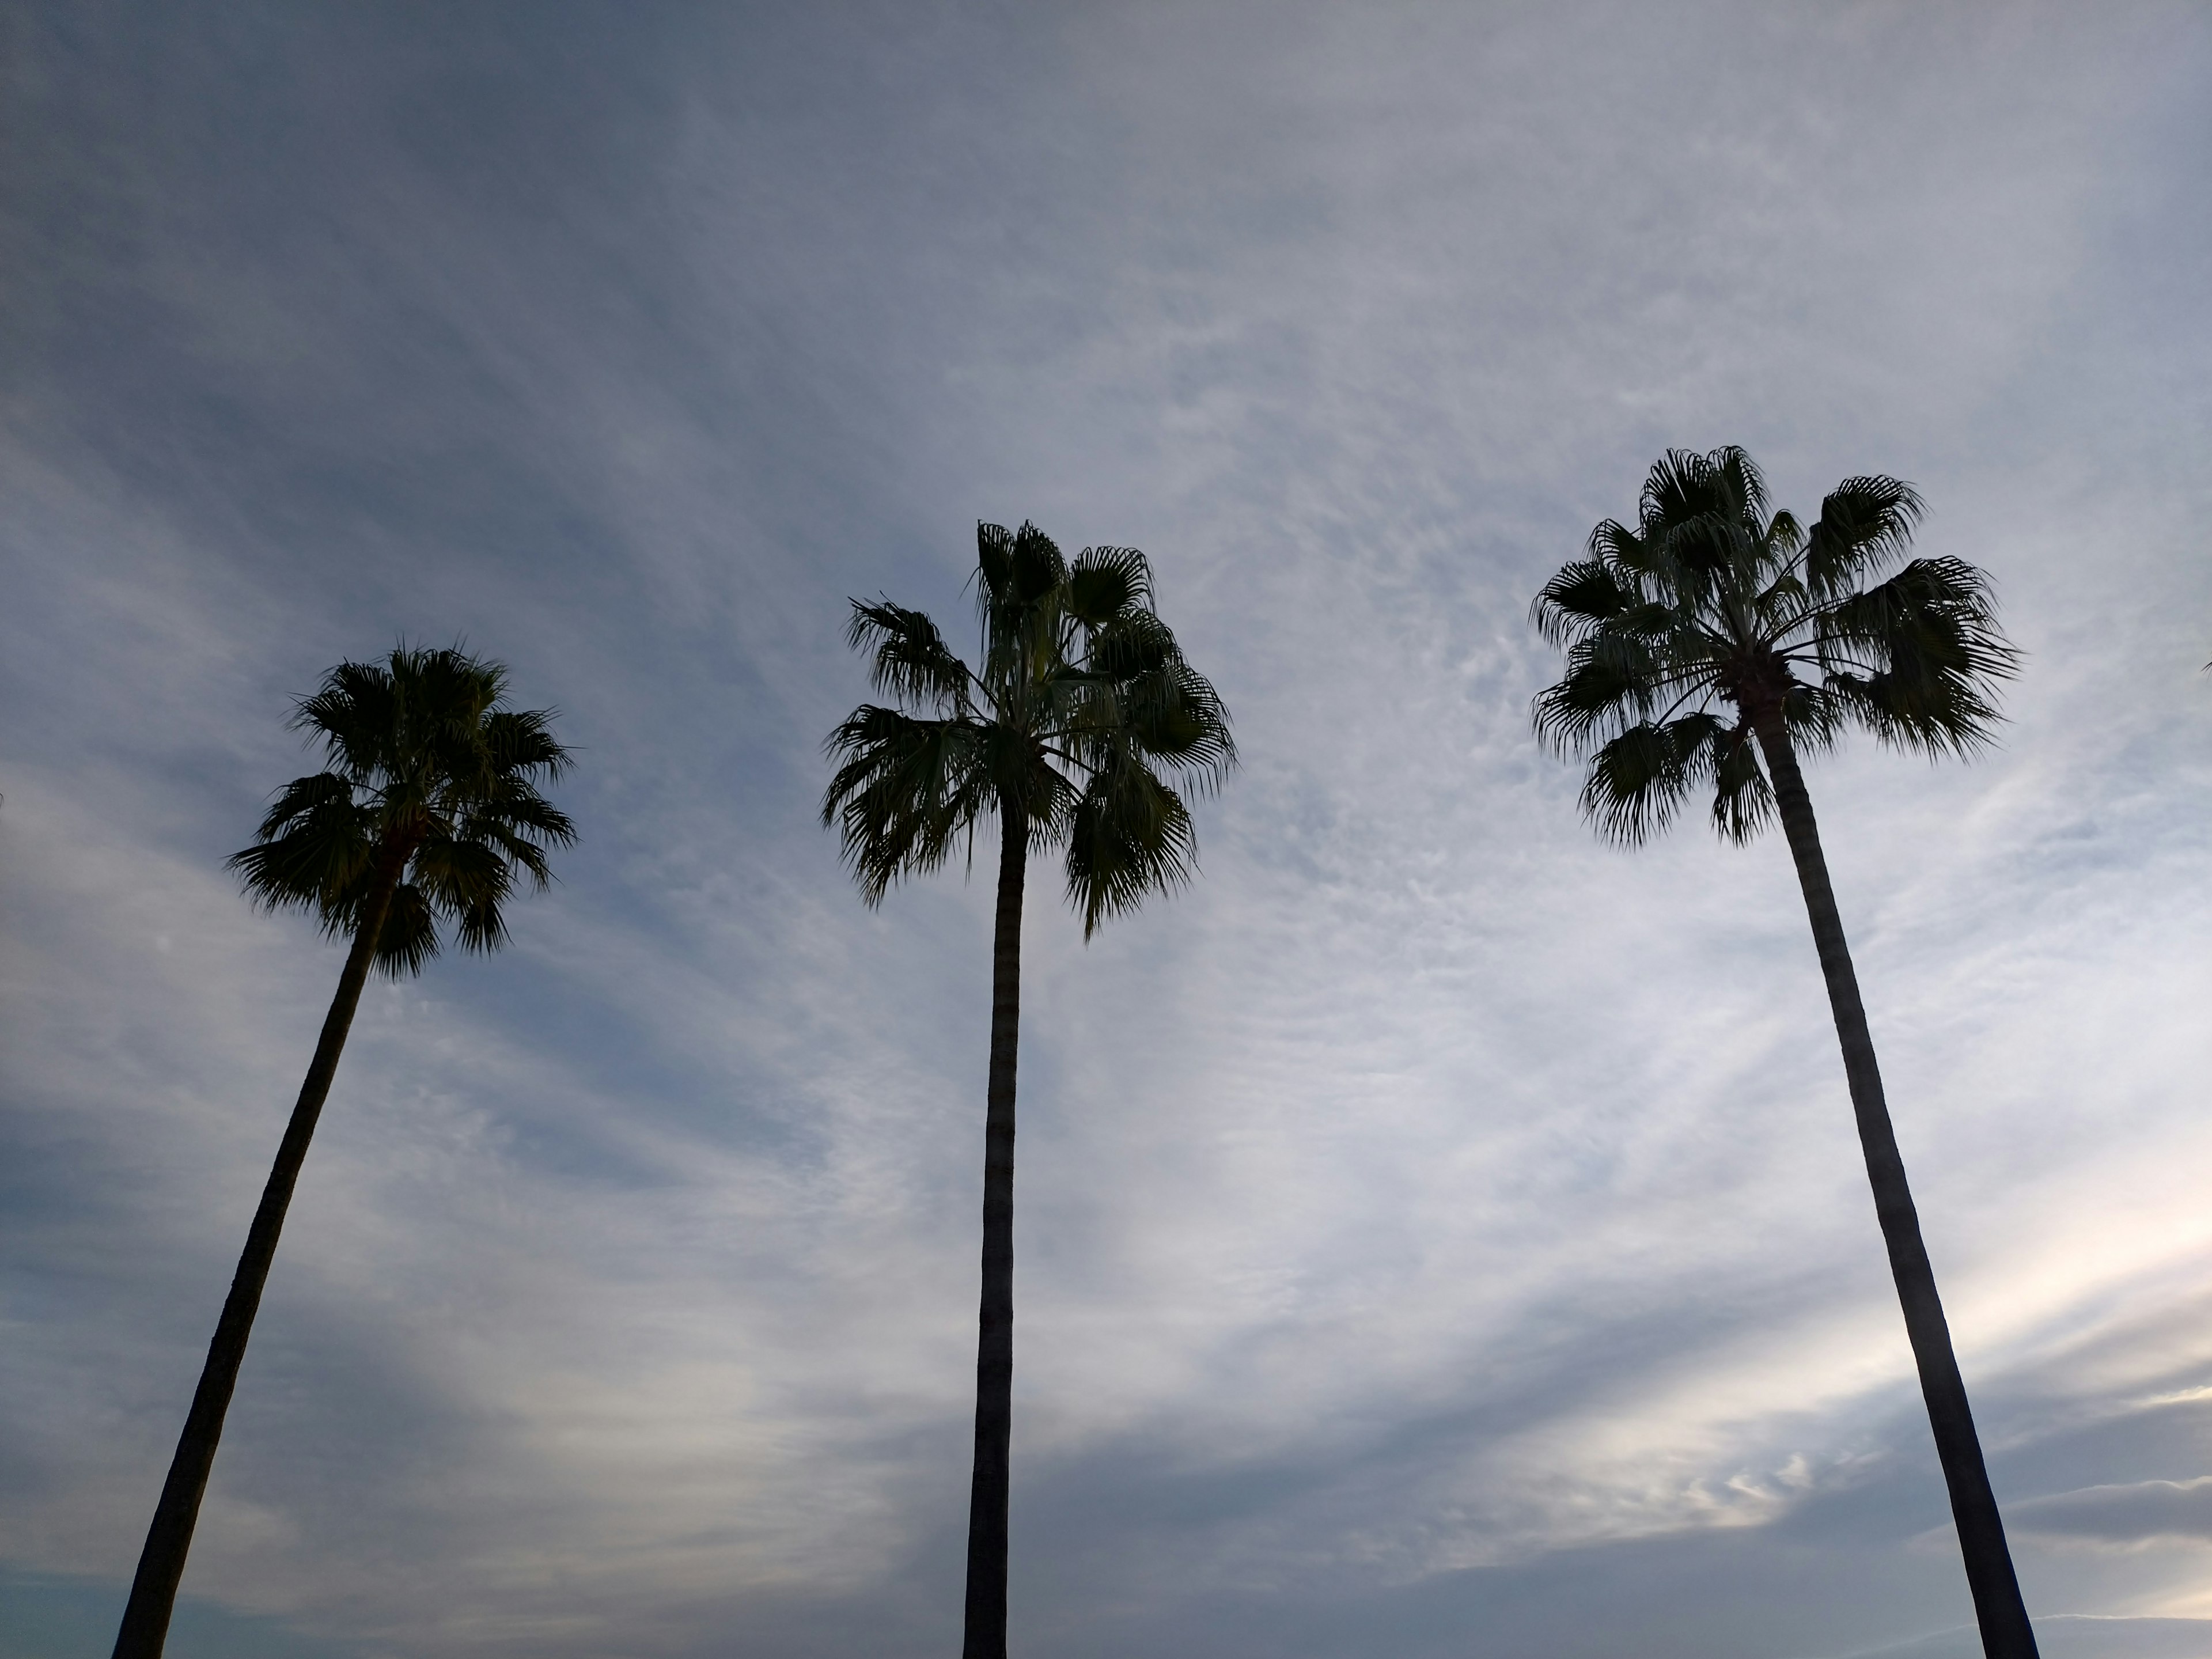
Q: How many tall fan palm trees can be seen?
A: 3